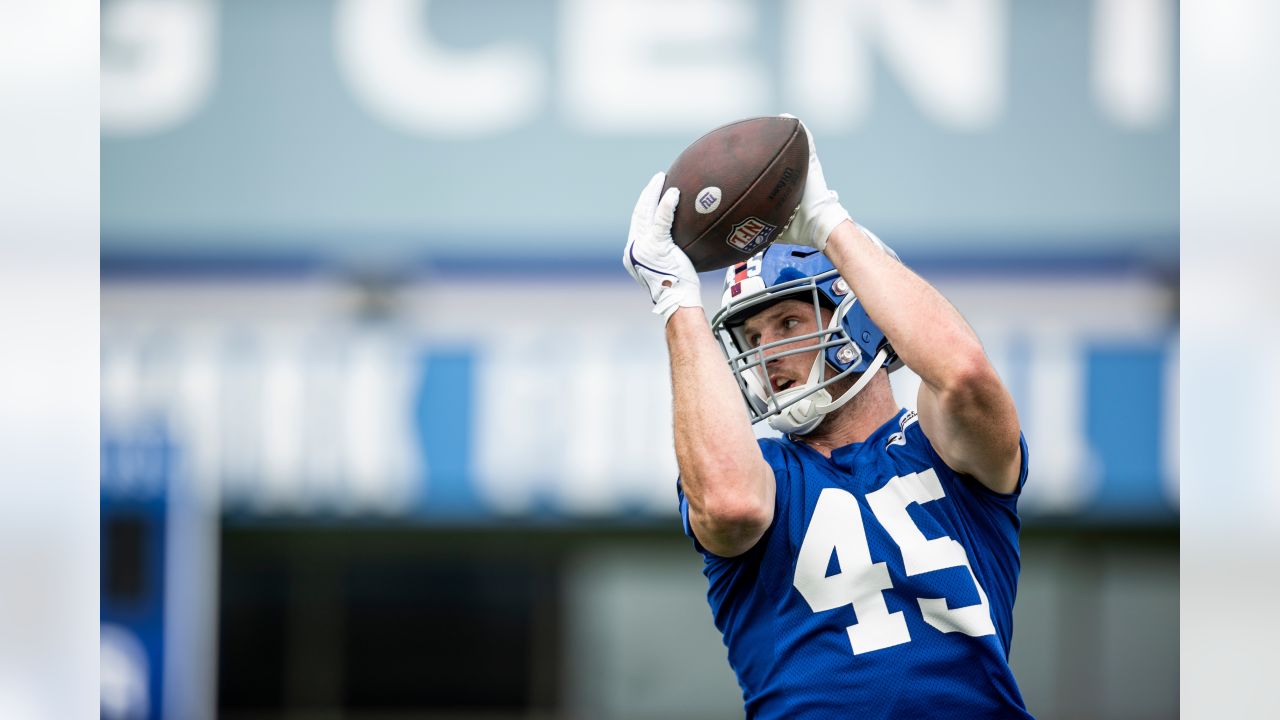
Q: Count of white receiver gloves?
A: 2